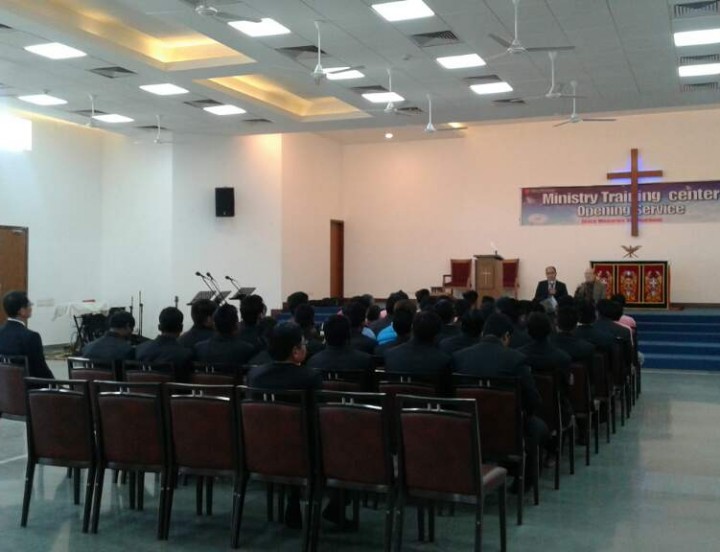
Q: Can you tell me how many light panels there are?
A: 13